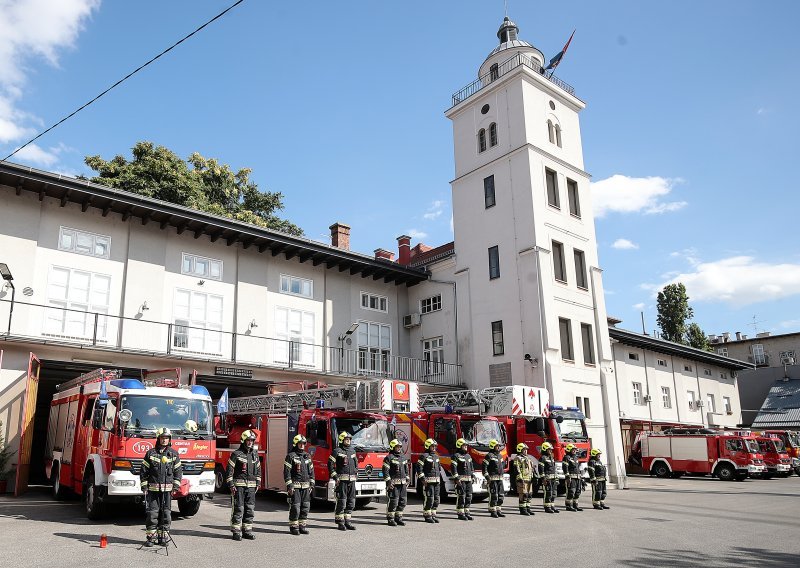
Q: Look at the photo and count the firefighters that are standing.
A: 12